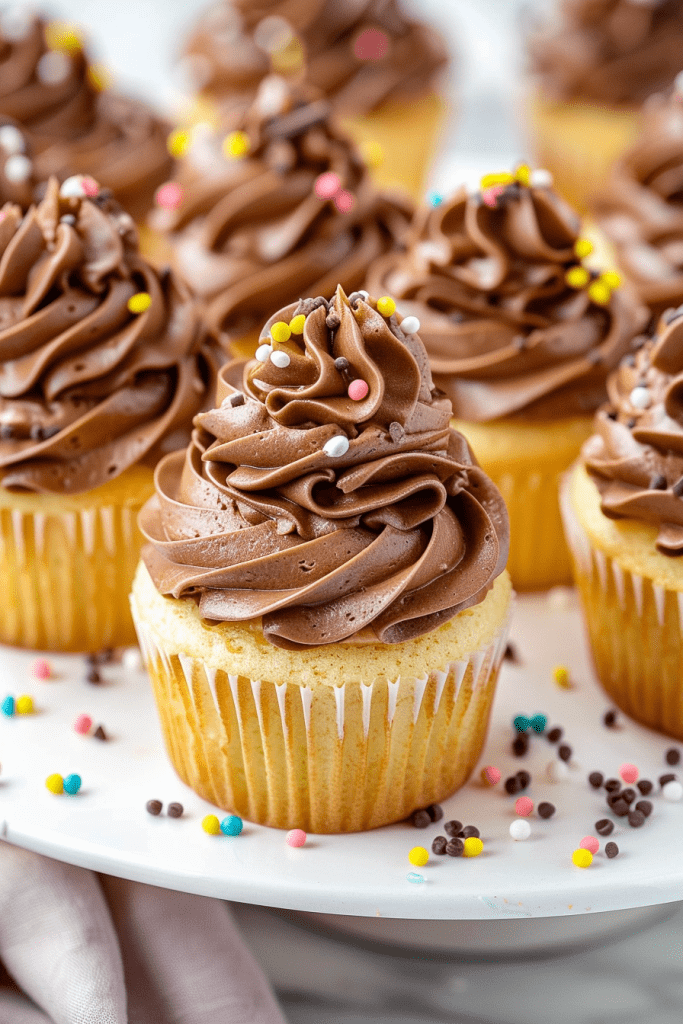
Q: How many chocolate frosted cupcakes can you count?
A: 9